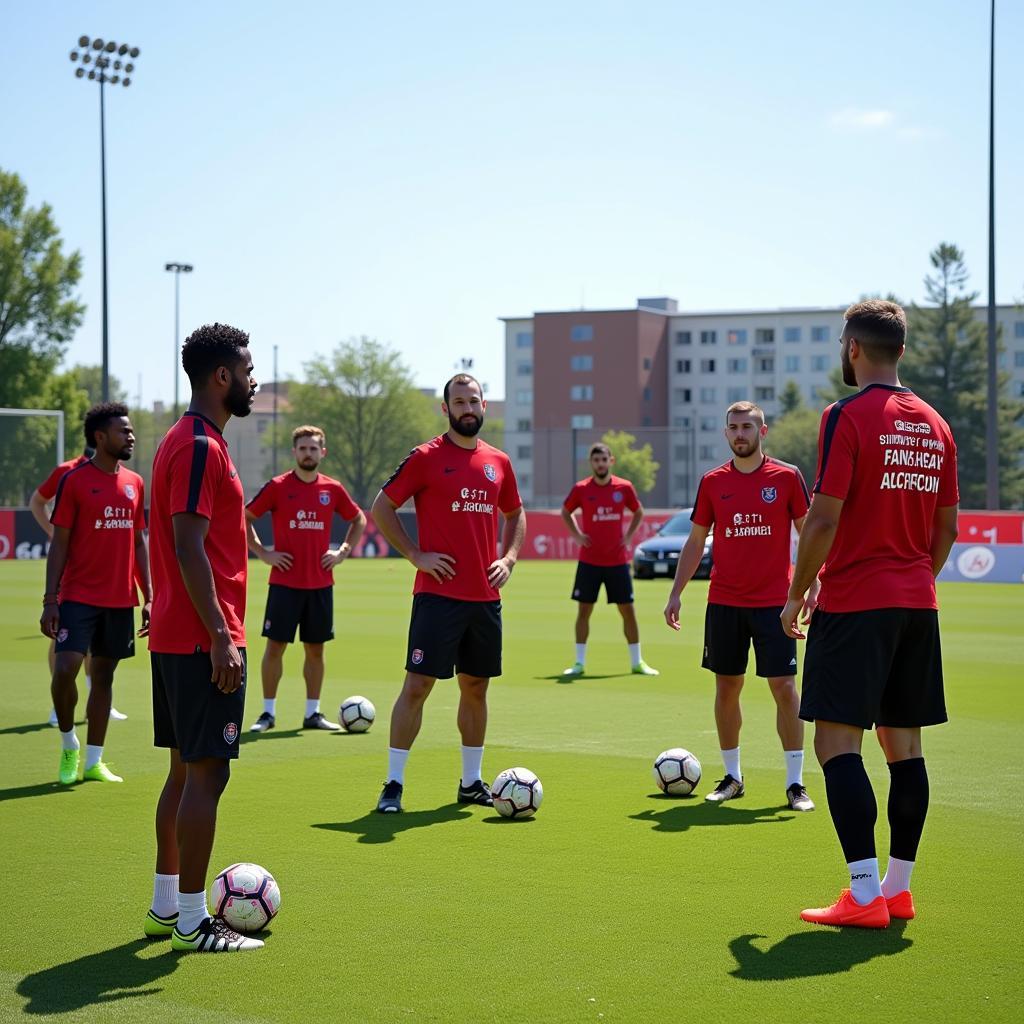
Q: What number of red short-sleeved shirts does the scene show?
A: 8